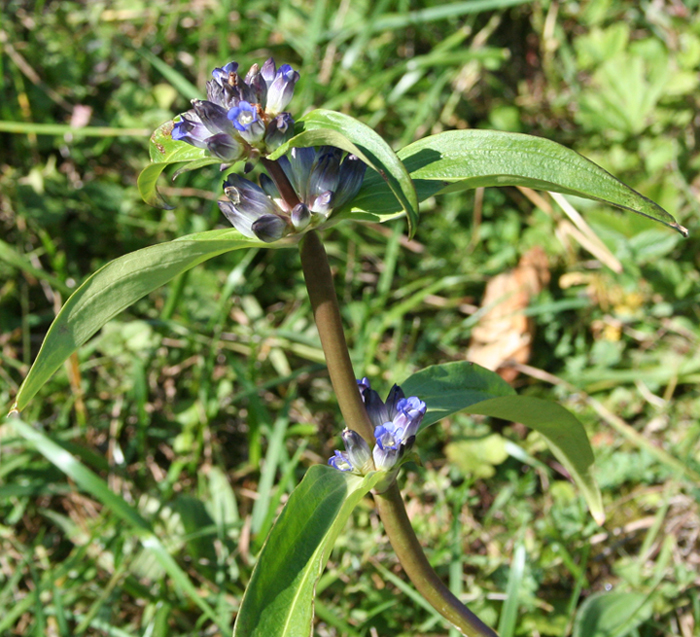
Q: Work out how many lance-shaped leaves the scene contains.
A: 6